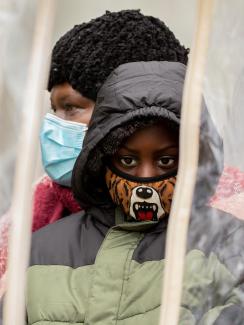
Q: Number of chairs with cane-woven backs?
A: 0